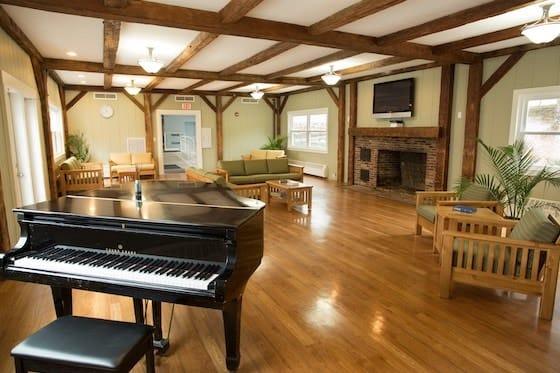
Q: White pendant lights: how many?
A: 5